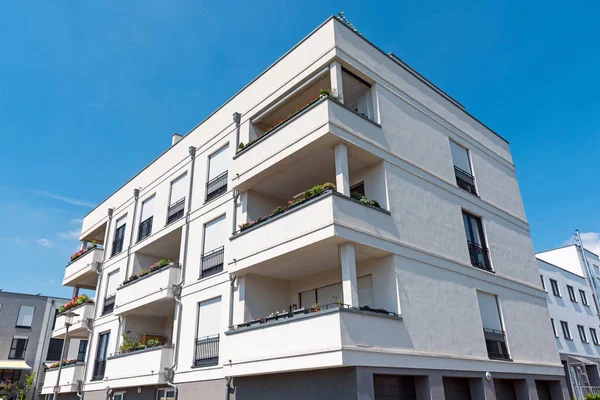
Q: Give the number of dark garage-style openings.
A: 4